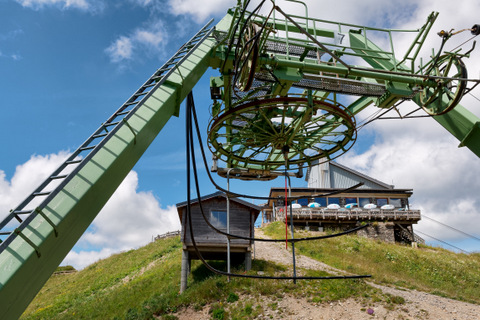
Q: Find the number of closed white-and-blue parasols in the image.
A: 1